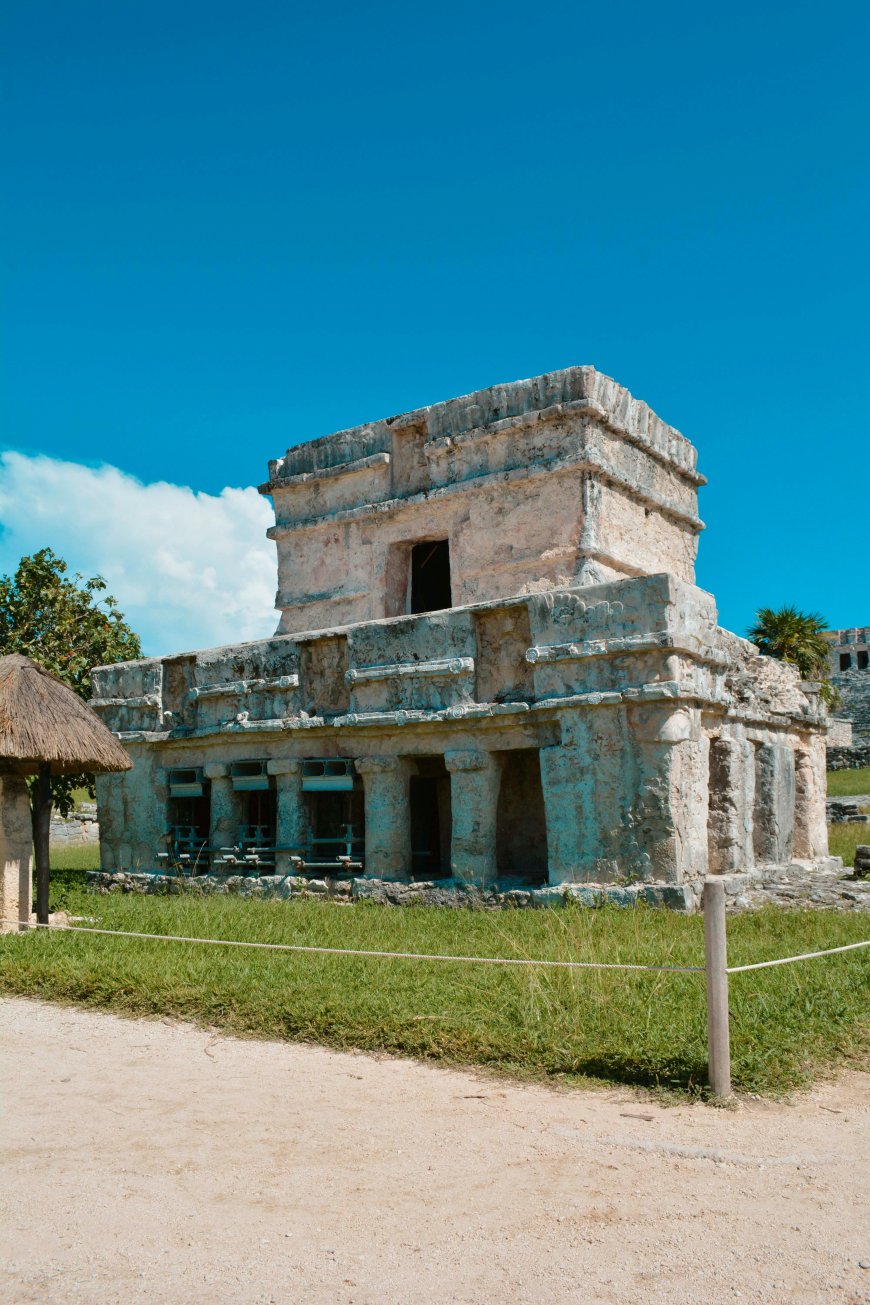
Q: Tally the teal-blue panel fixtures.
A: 3